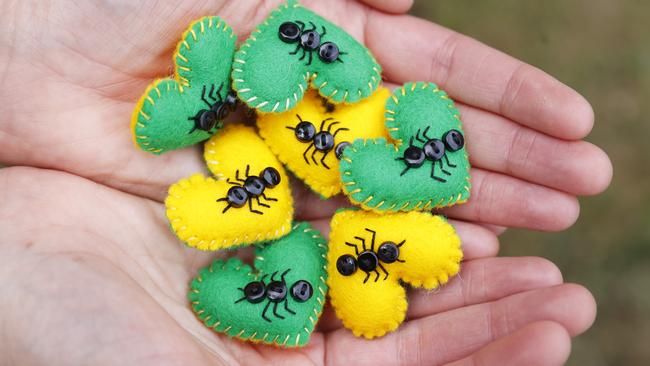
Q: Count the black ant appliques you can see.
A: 7